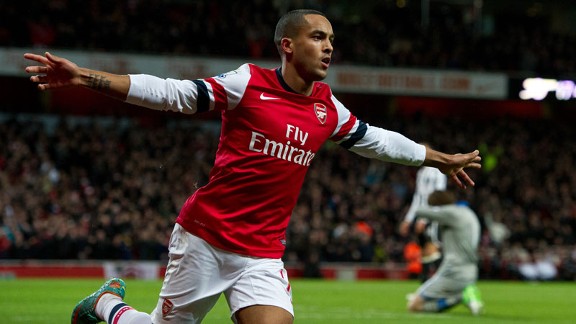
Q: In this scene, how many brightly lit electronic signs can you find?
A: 1